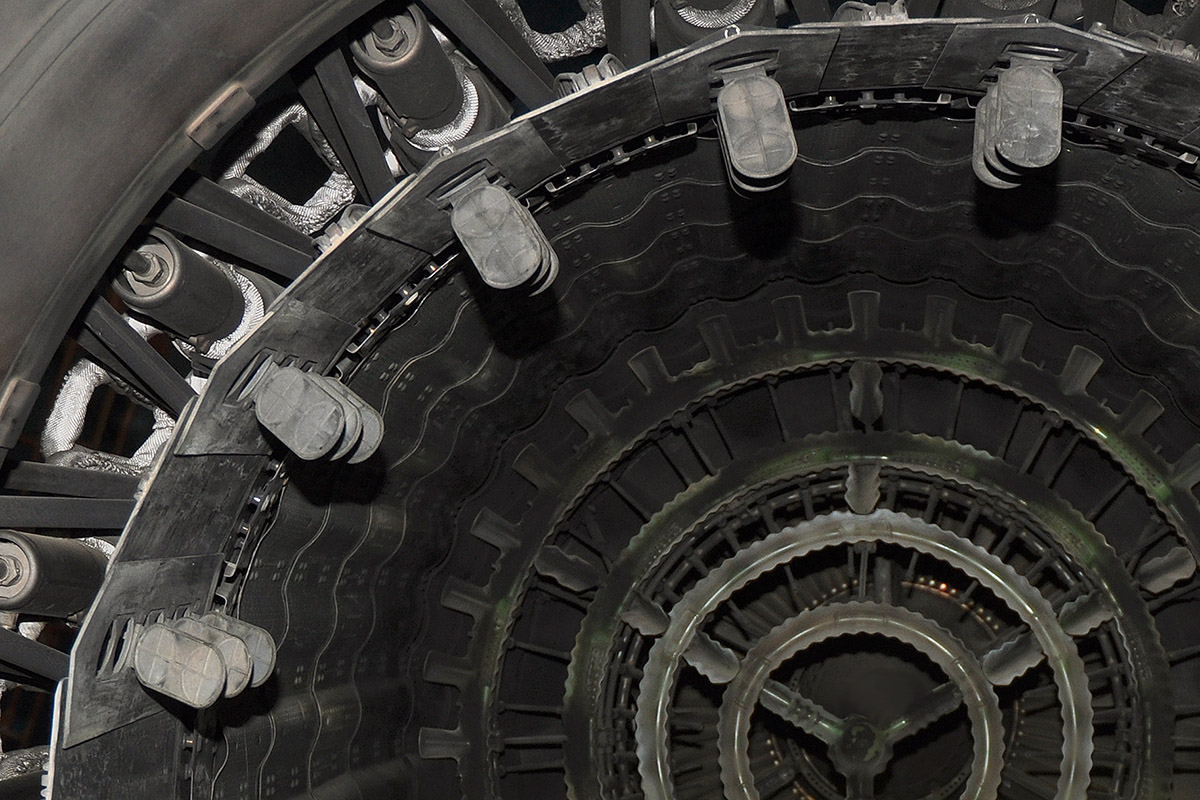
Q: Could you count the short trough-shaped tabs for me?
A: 15